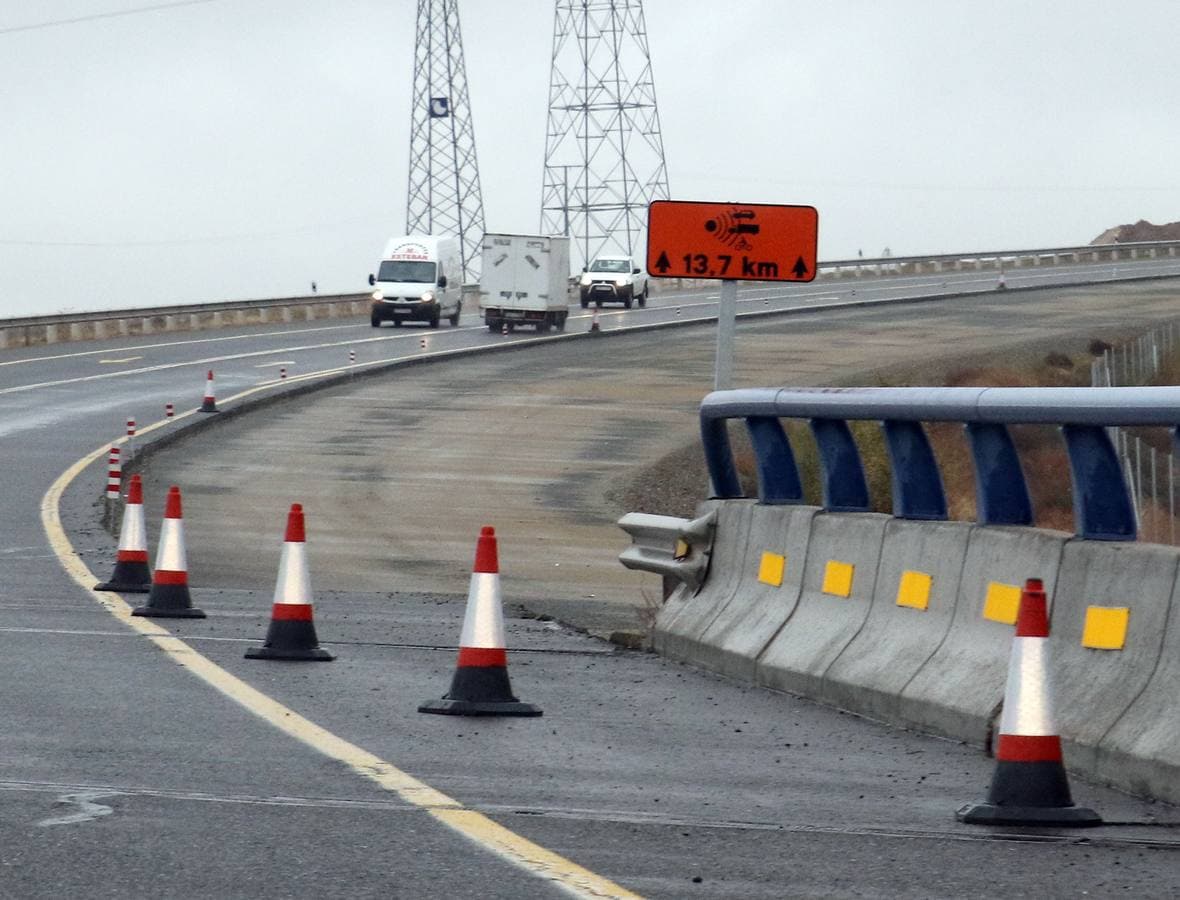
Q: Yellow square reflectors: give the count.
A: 5